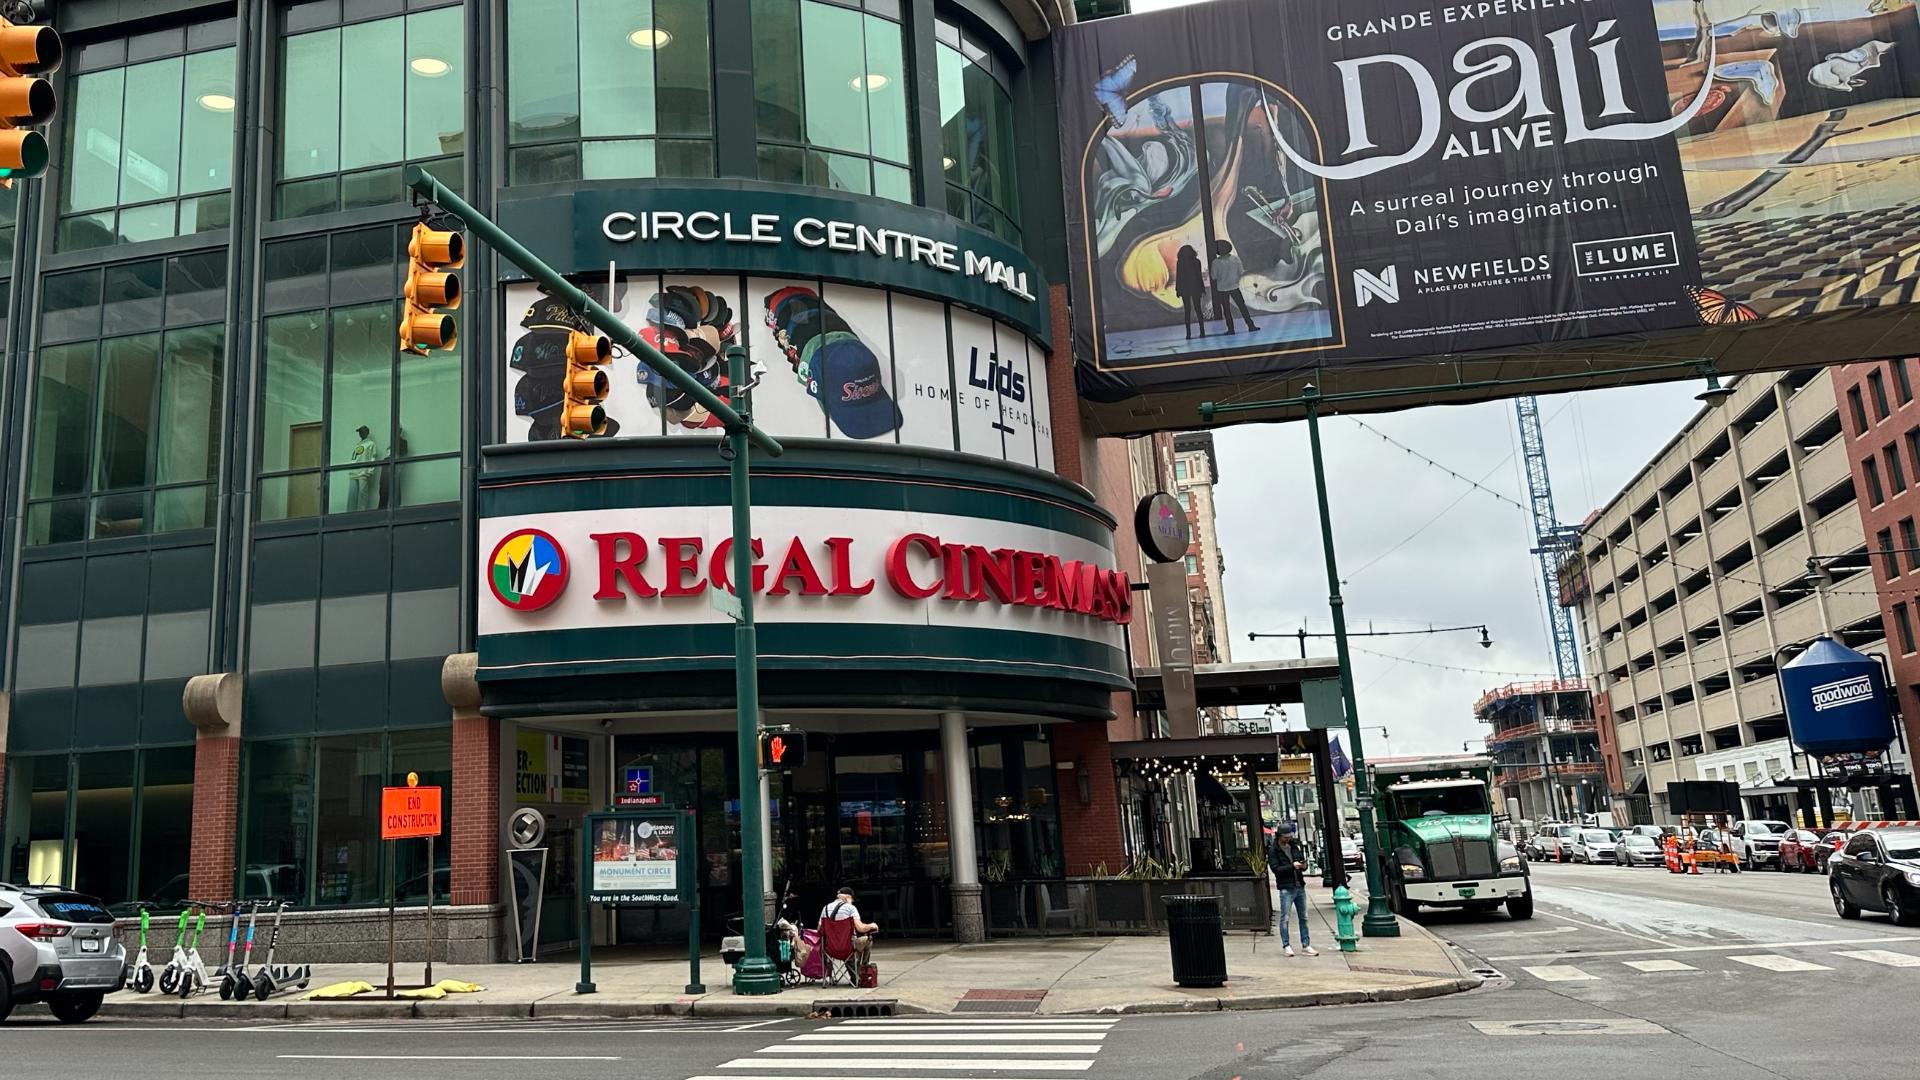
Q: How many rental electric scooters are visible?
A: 6